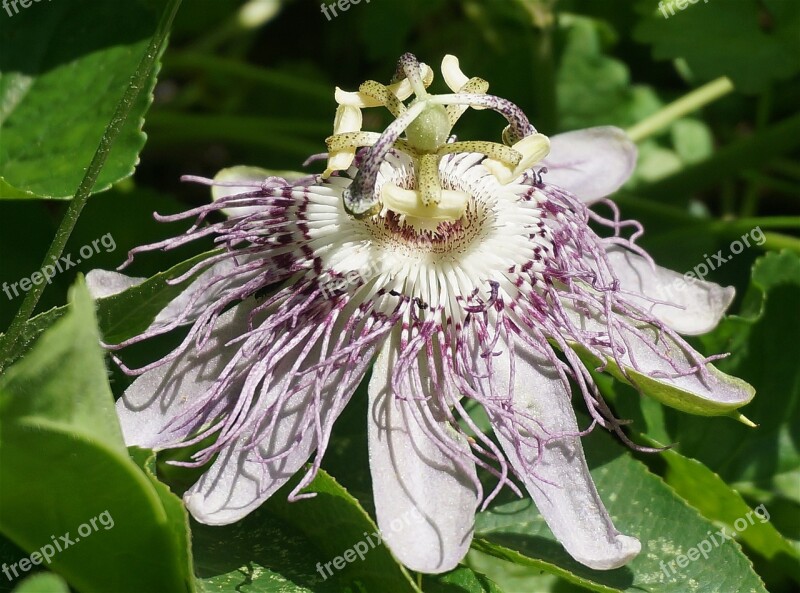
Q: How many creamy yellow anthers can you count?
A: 5